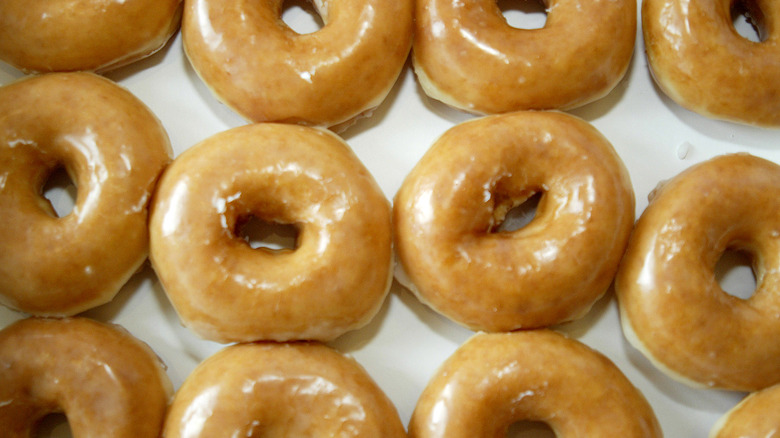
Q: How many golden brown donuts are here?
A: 12